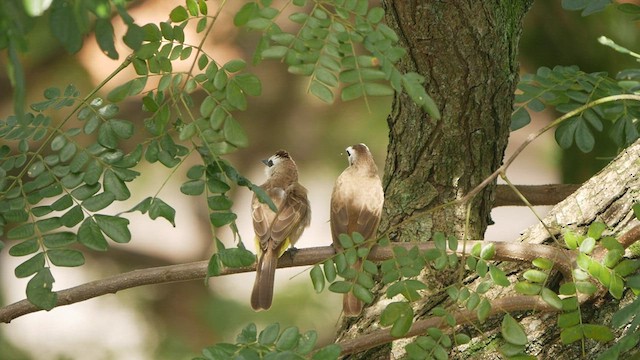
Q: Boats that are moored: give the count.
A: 0